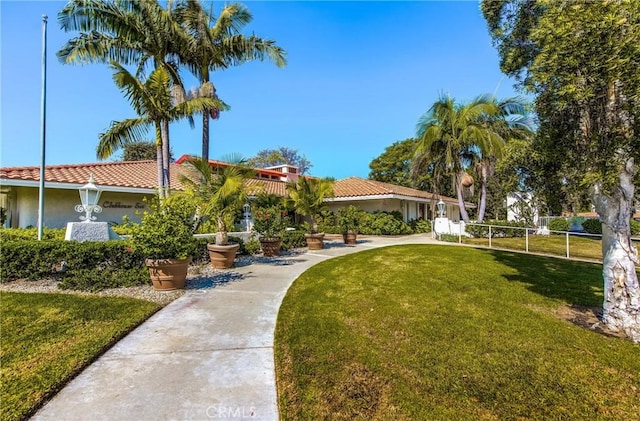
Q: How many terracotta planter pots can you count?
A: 5